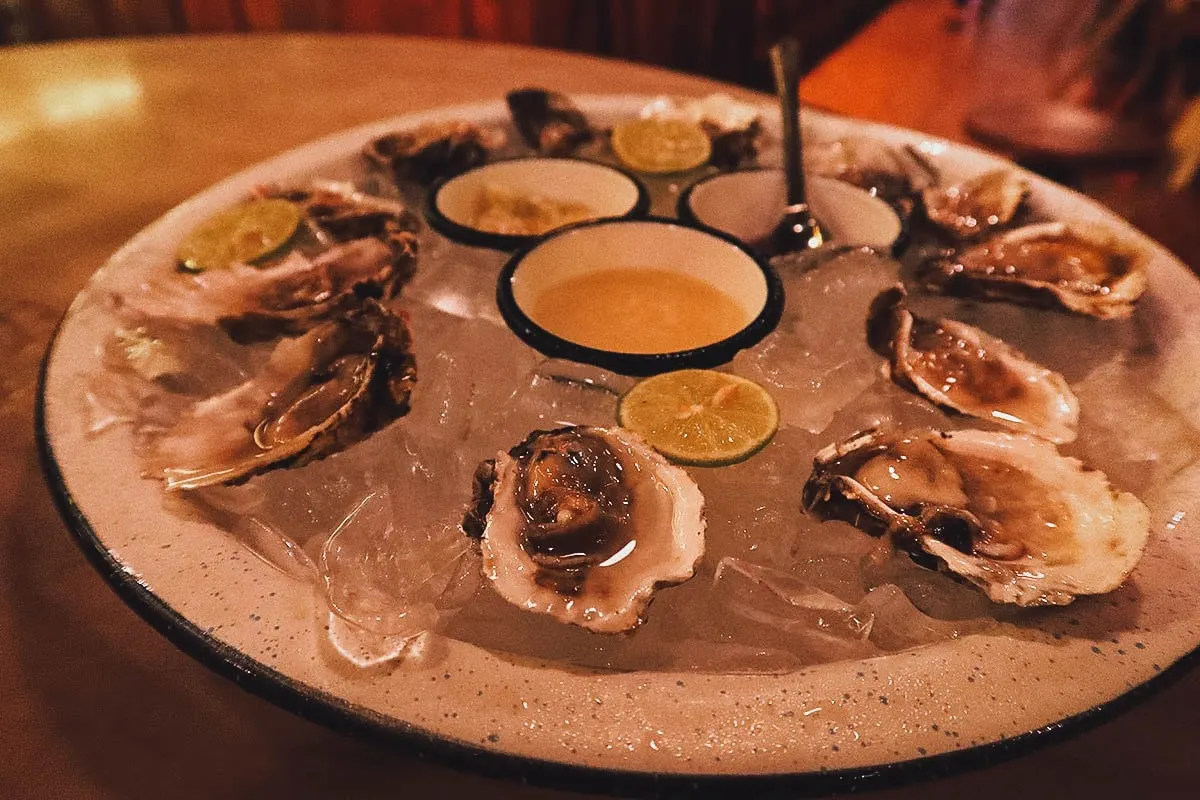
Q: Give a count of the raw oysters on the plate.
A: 12